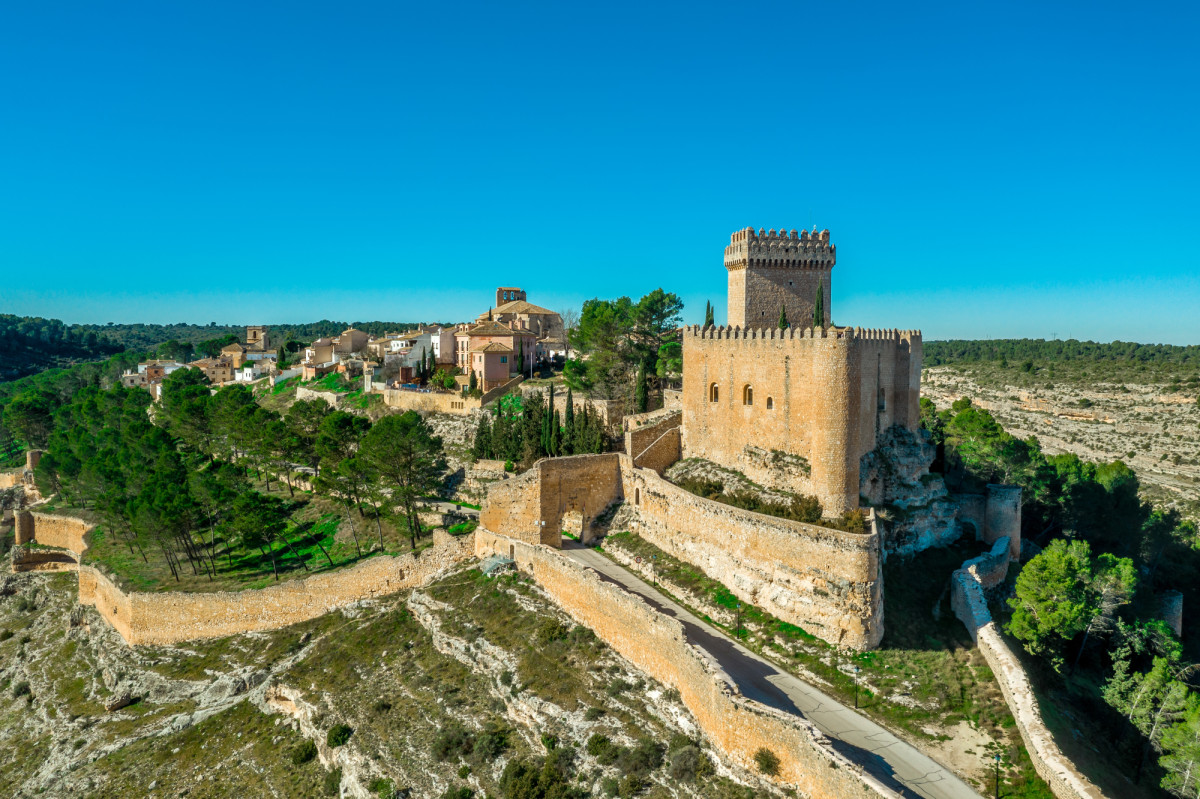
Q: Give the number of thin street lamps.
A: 4